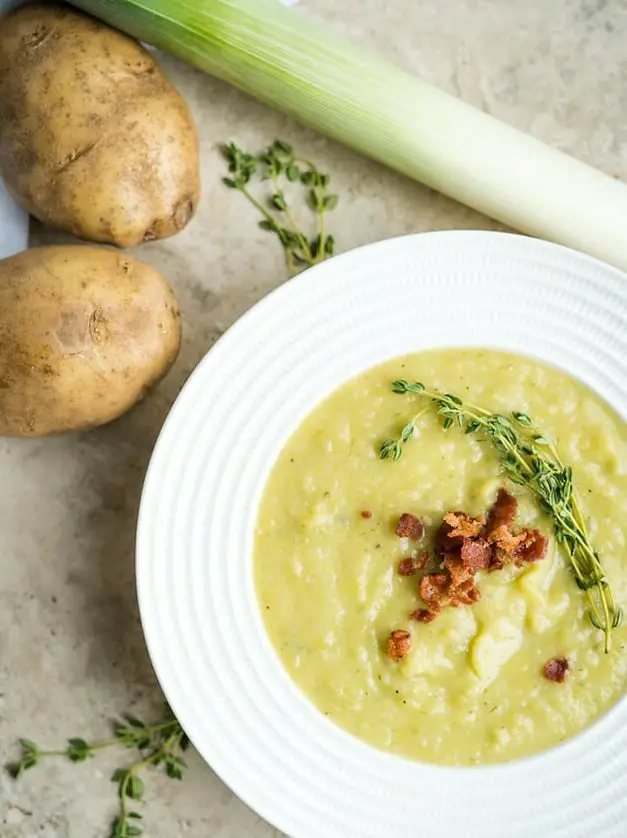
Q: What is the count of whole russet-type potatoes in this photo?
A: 2